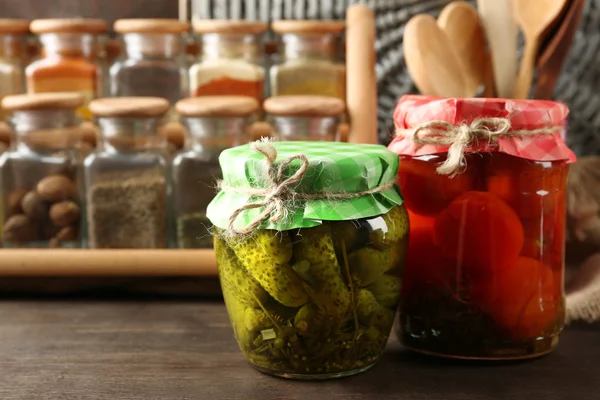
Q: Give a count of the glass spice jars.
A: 9